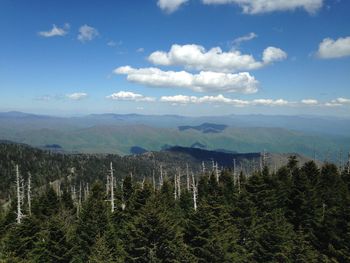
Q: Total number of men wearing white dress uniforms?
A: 0